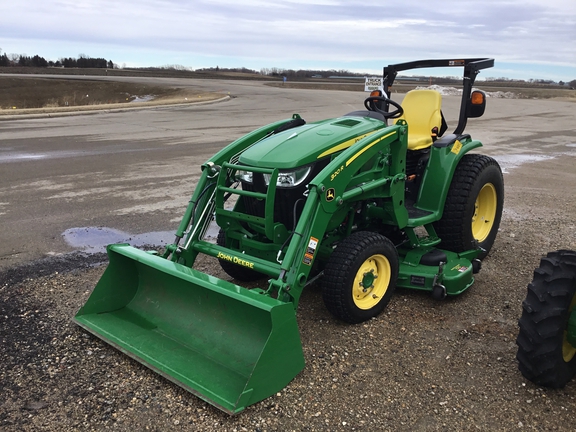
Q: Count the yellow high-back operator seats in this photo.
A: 1